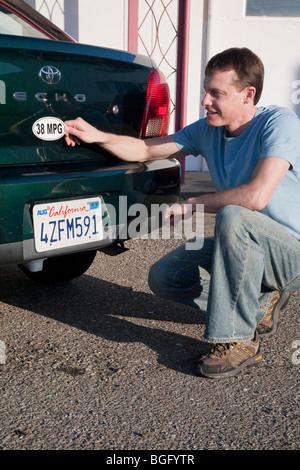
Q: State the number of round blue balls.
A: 0